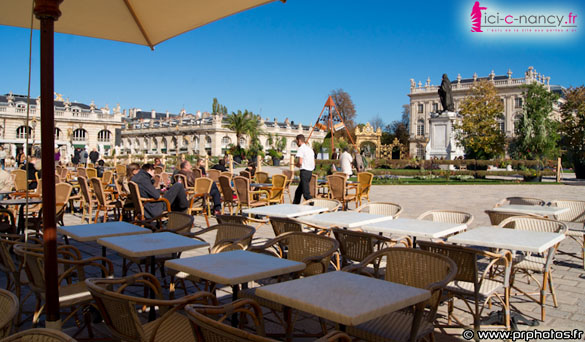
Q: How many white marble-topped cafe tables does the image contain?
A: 9